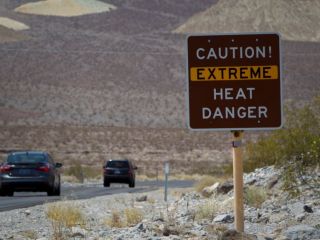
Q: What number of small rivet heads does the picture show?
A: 4